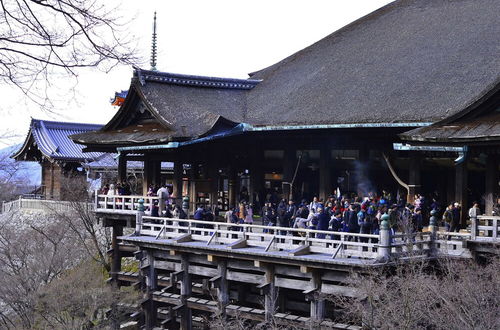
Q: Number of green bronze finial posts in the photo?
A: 4